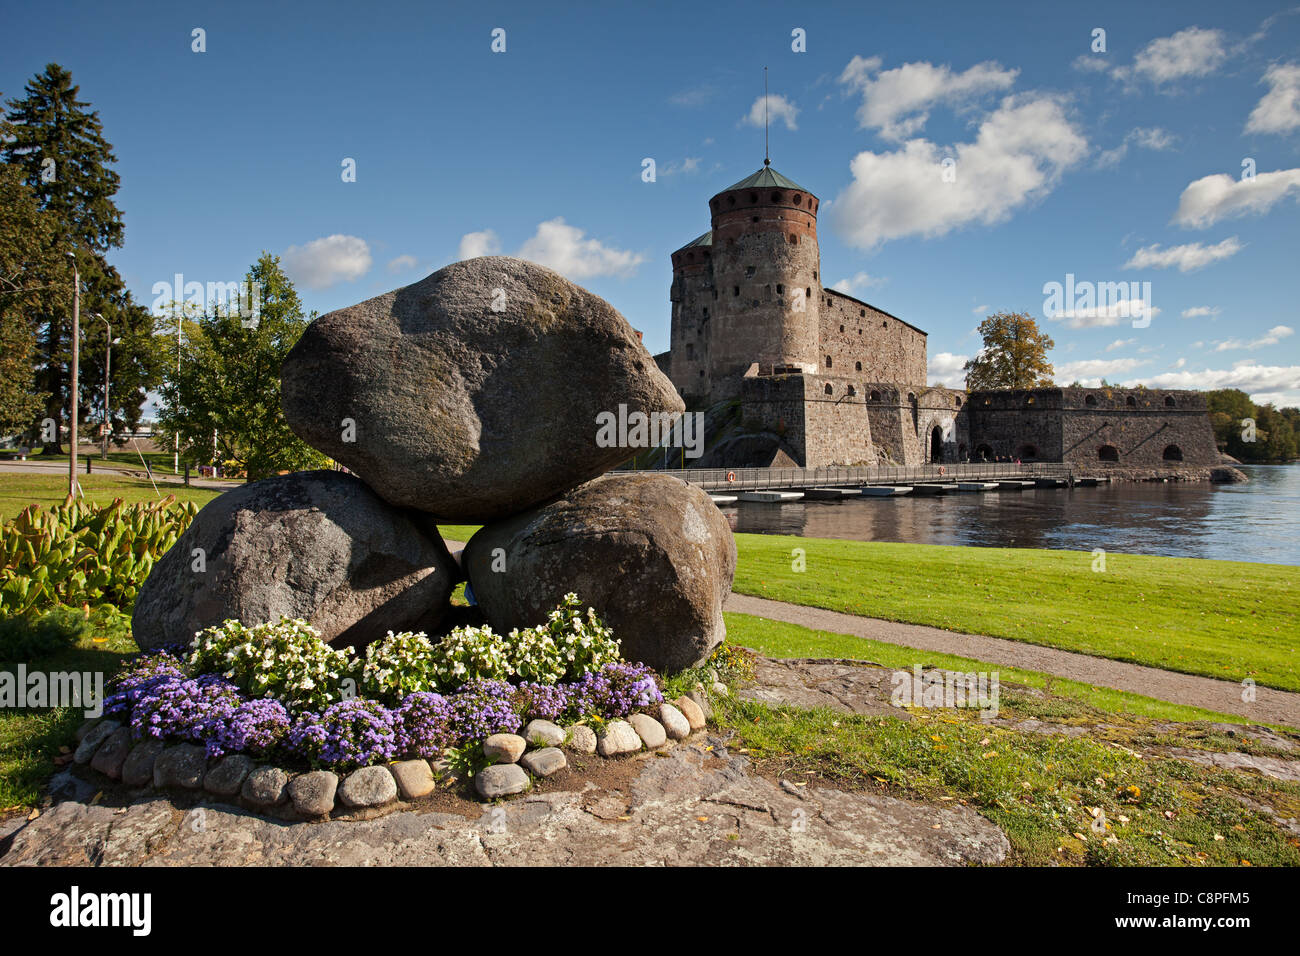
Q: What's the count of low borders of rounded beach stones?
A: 1